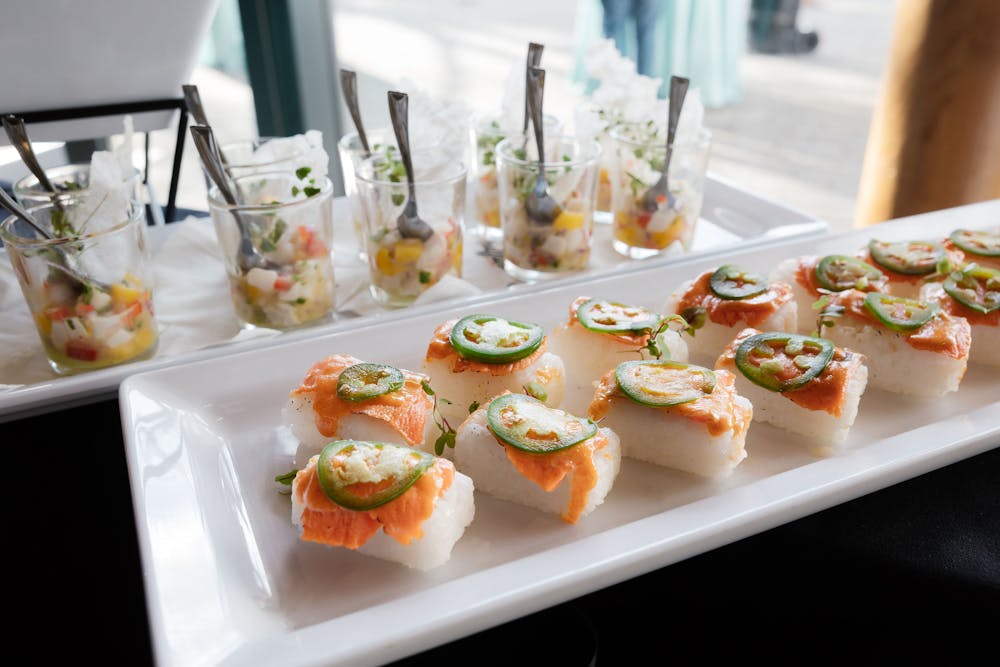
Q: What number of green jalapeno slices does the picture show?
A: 13